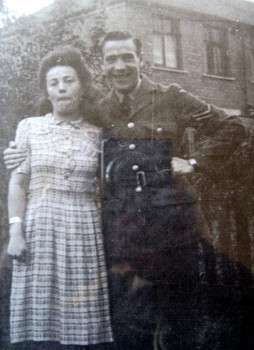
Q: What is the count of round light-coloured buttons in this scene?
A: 5